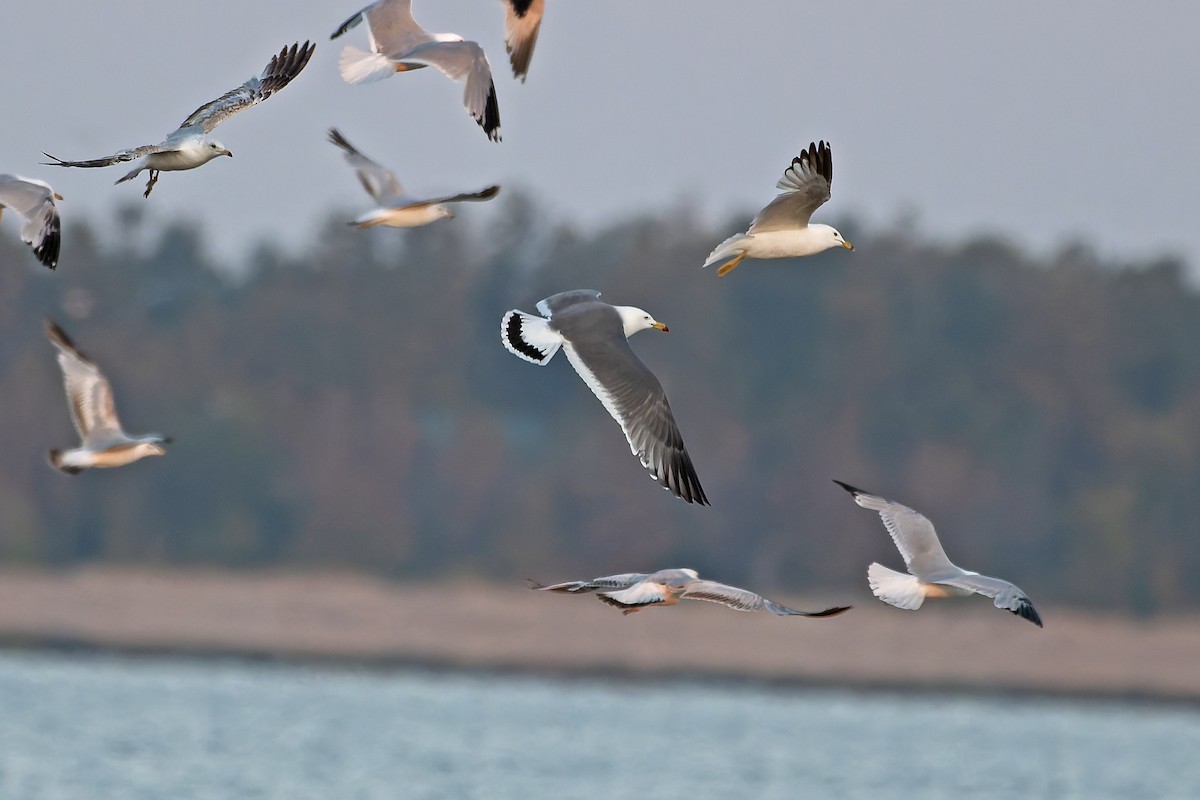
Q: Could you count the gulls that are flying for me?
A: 10